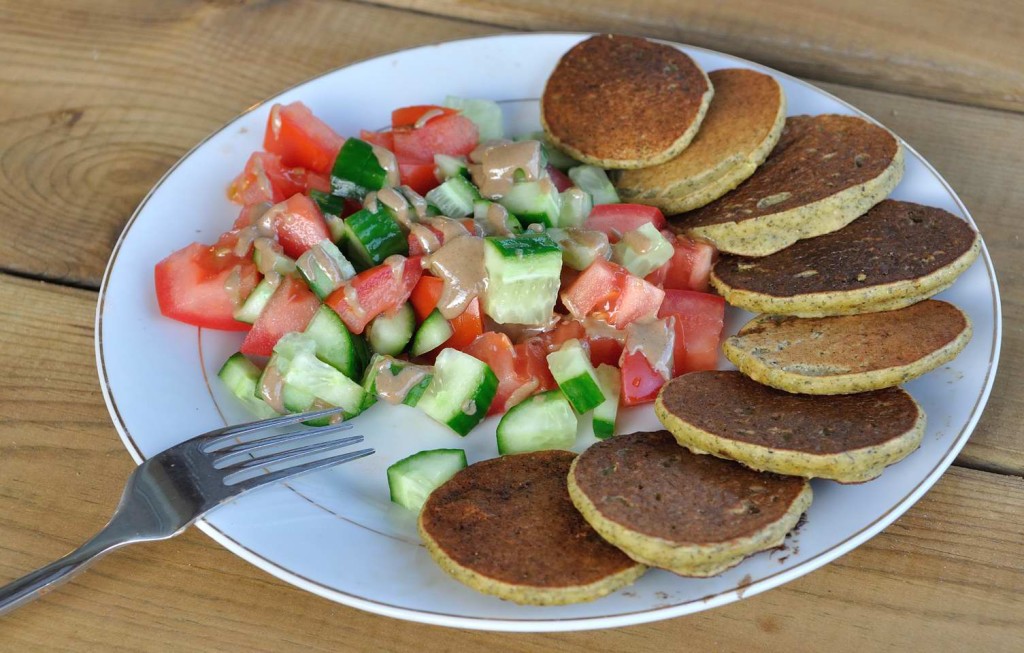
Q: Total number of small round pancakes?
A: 8